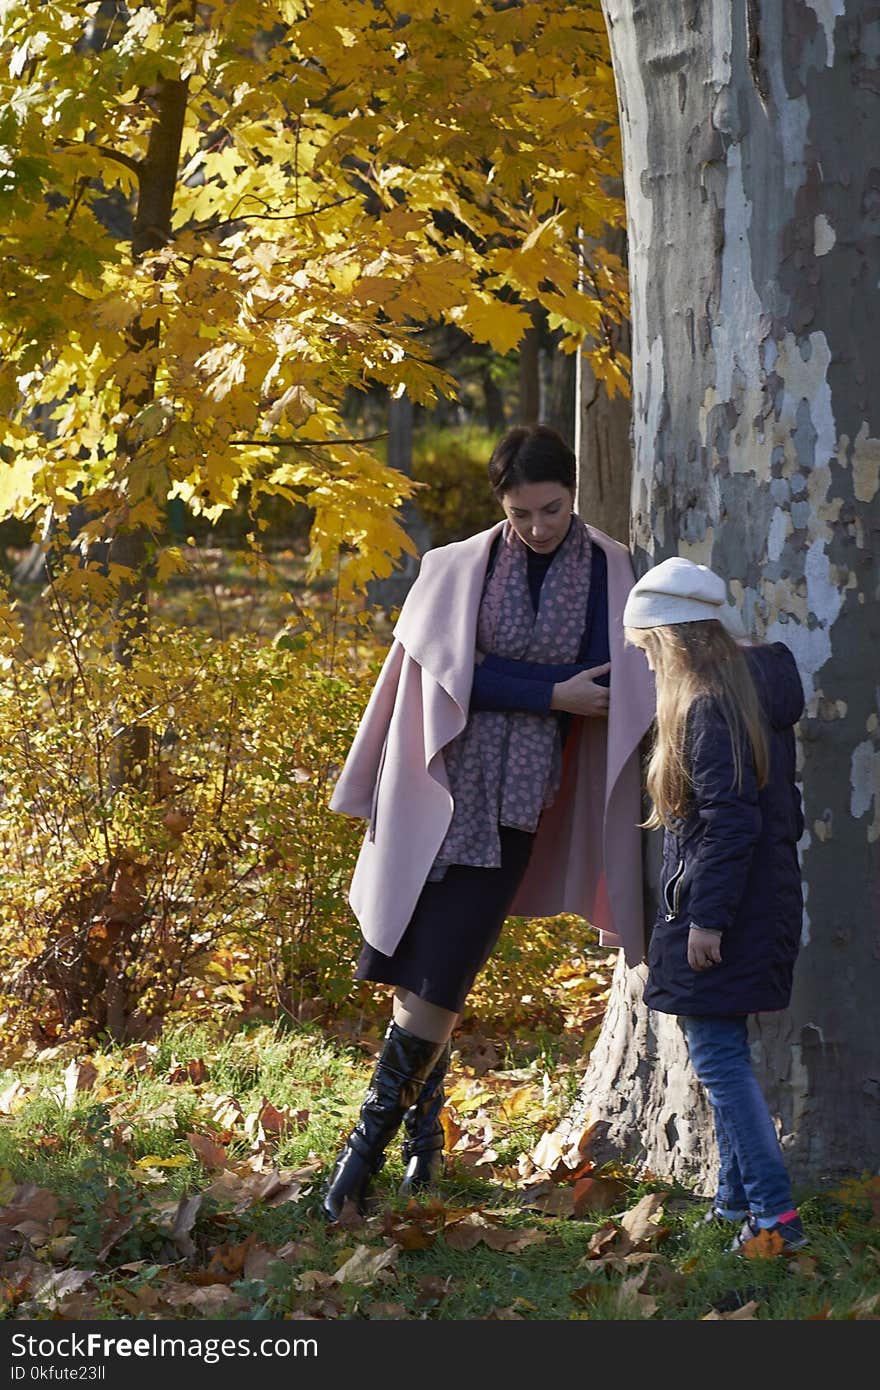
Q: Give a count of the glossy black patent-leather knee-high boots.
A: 2